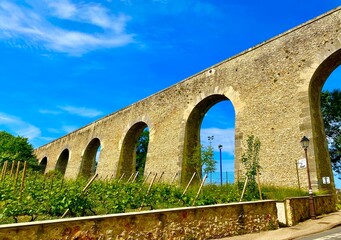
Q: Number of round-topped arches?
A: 6